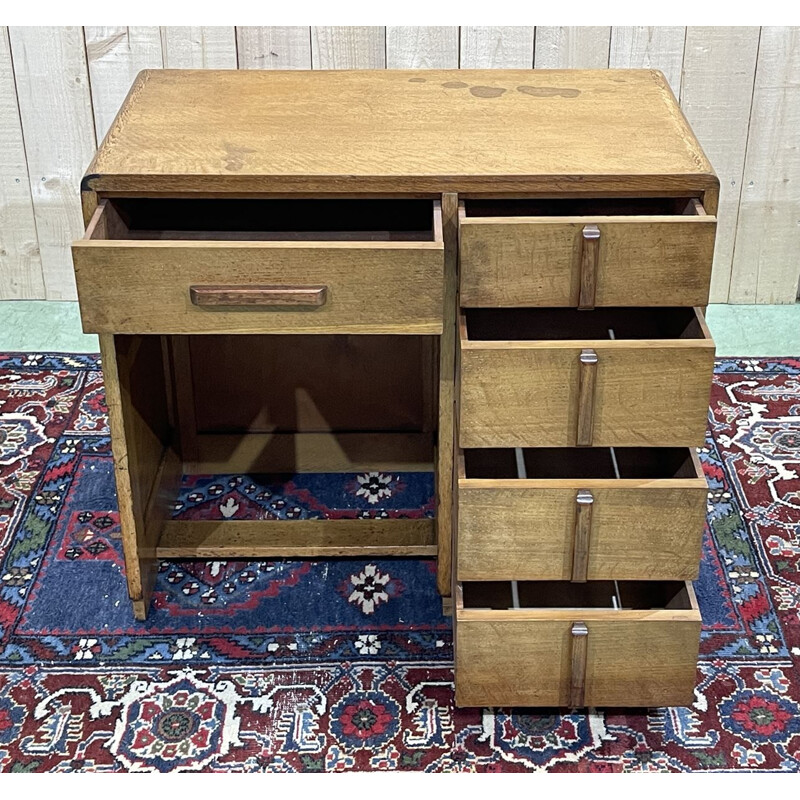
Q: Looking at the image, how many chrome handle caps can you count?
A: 4